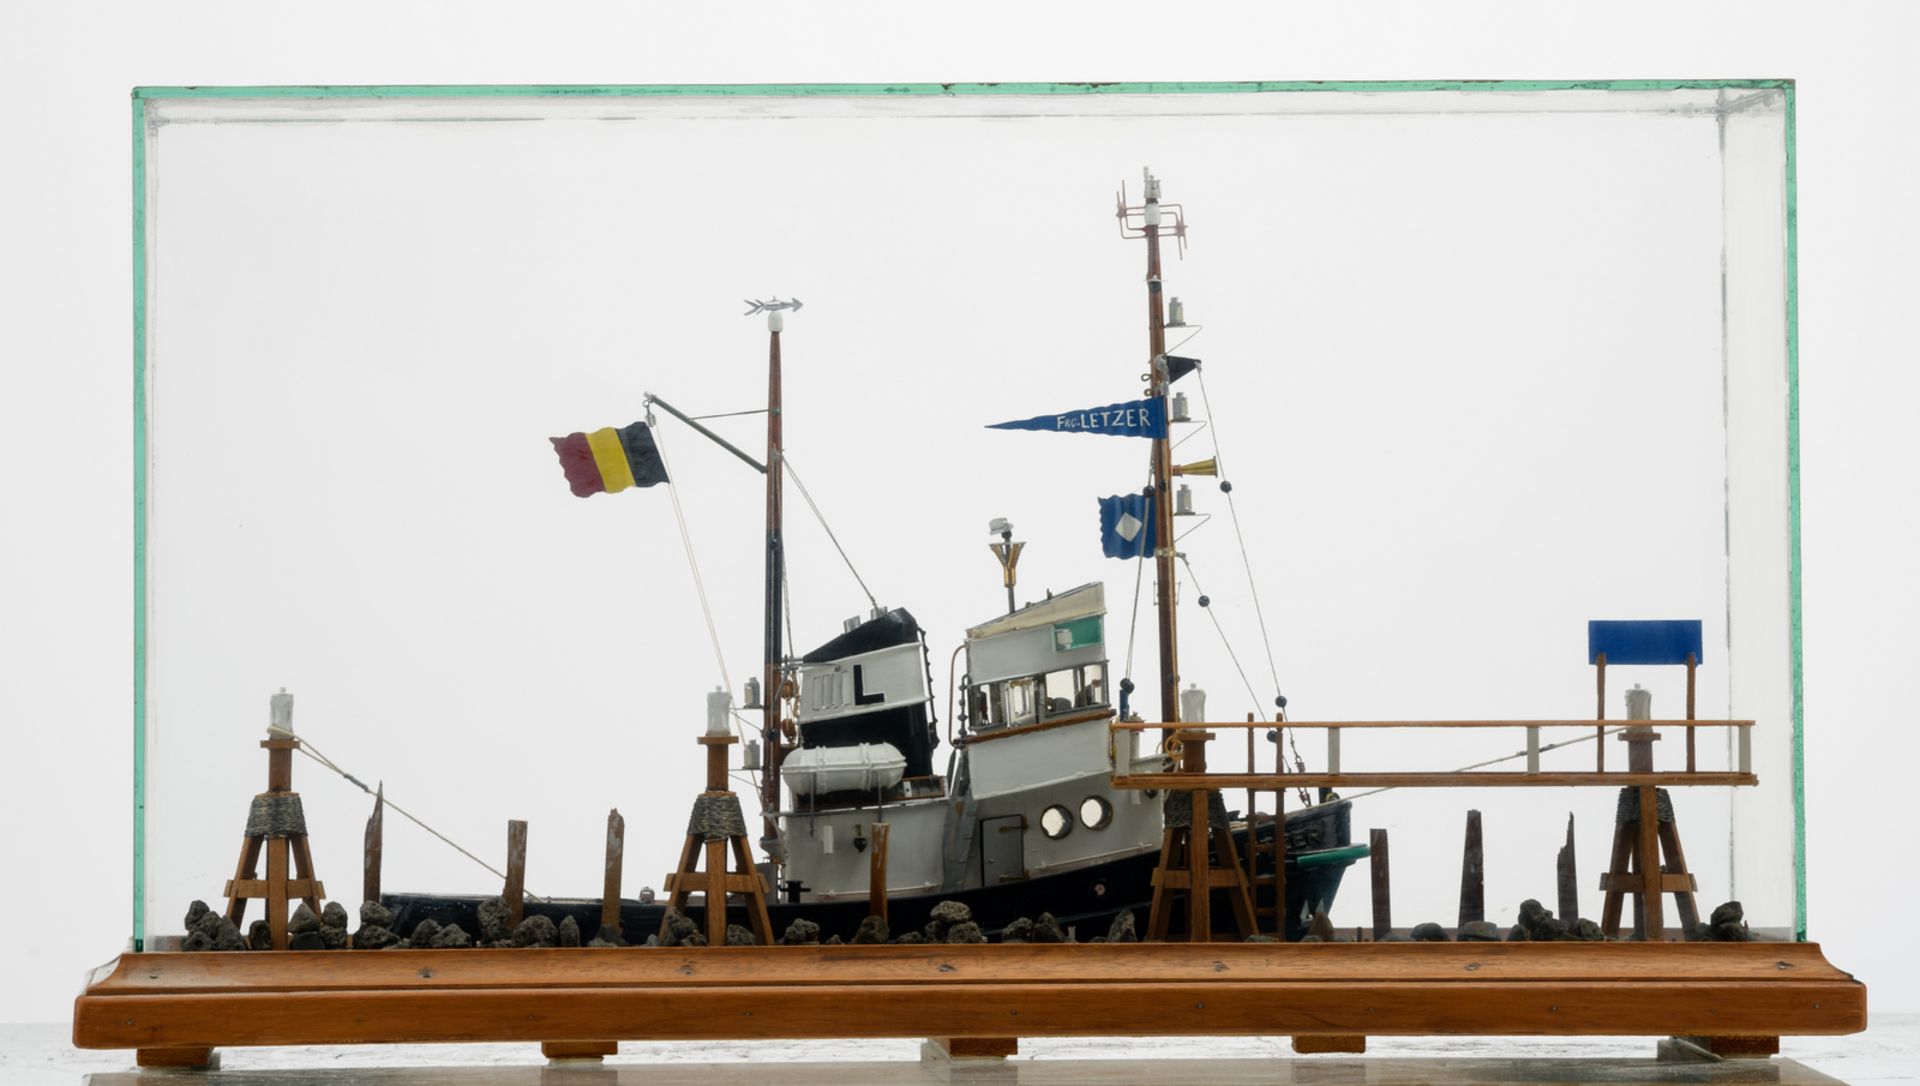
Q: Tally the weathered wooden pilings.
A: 7